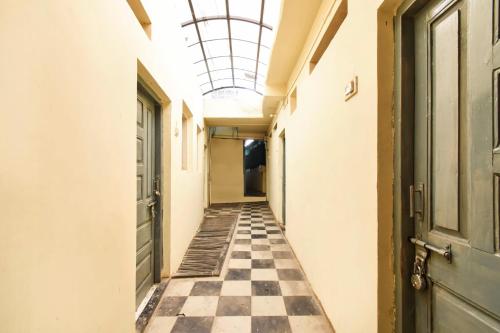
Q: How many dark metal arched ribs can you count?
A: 6